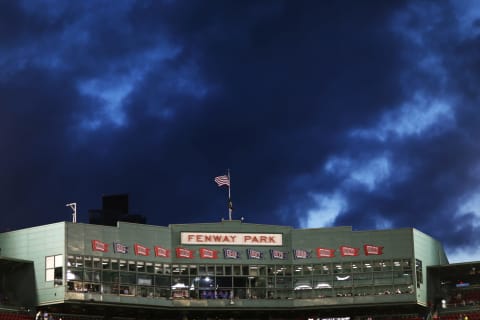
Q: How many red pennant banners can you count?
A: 8